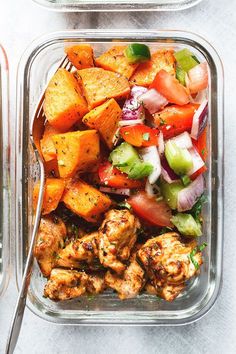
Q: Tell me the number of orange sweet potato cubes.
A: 10